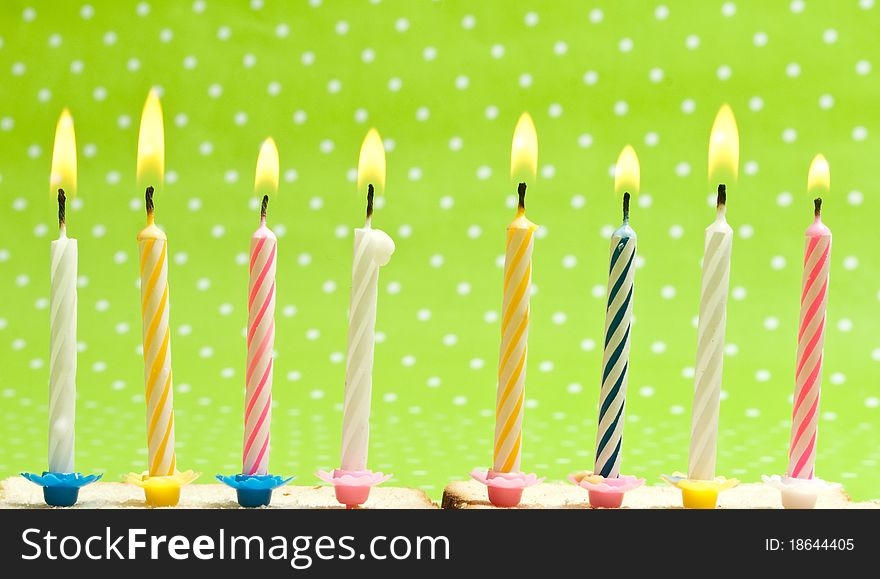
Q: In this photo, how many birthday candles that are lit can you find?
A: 8